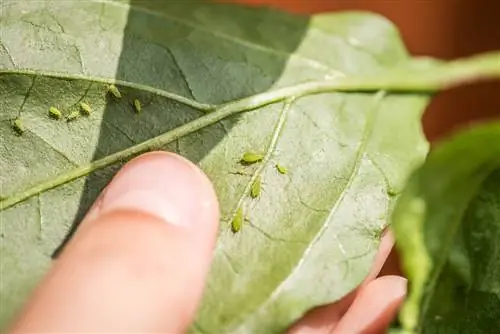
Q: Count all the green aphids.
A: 10